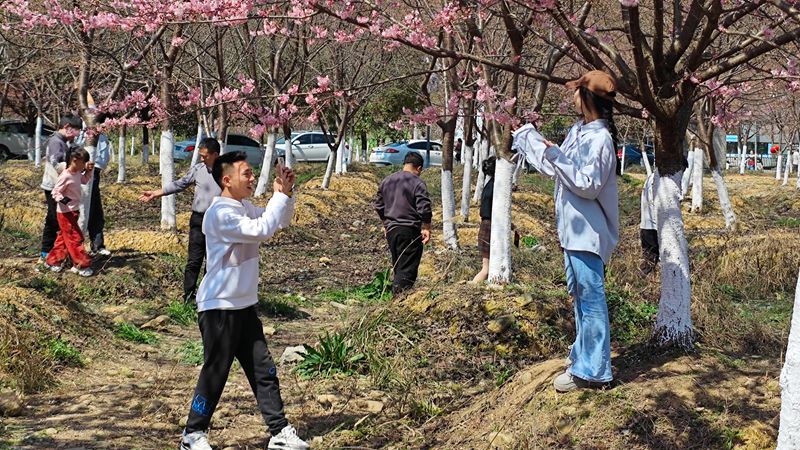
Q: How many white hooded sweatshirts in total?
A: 1